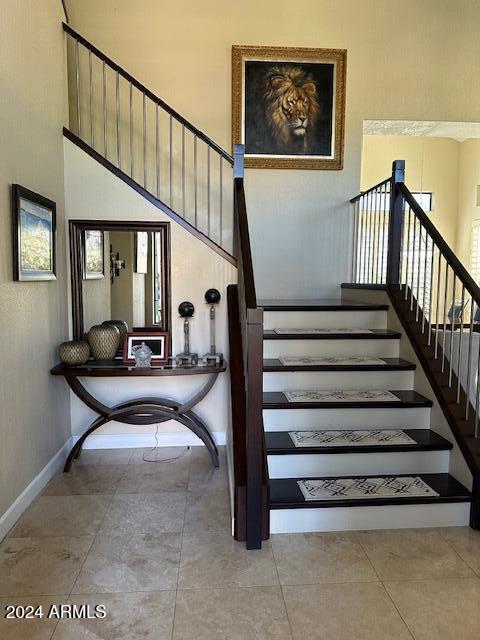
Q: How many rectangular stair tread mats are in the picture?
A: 5